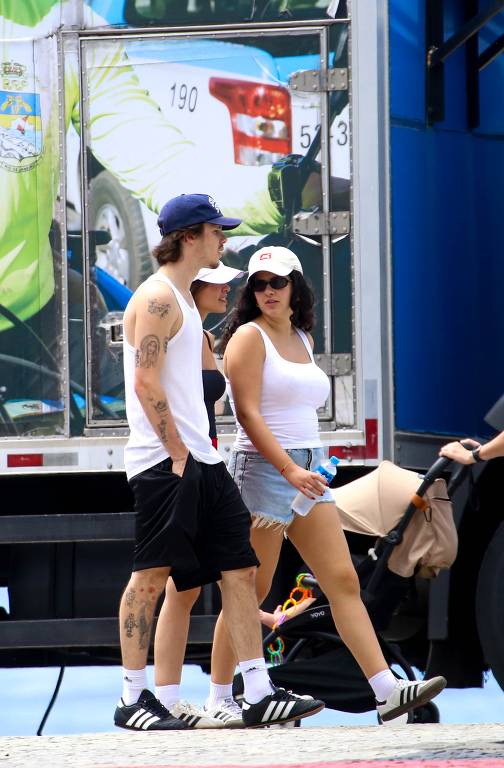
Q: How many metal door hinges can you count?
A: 3